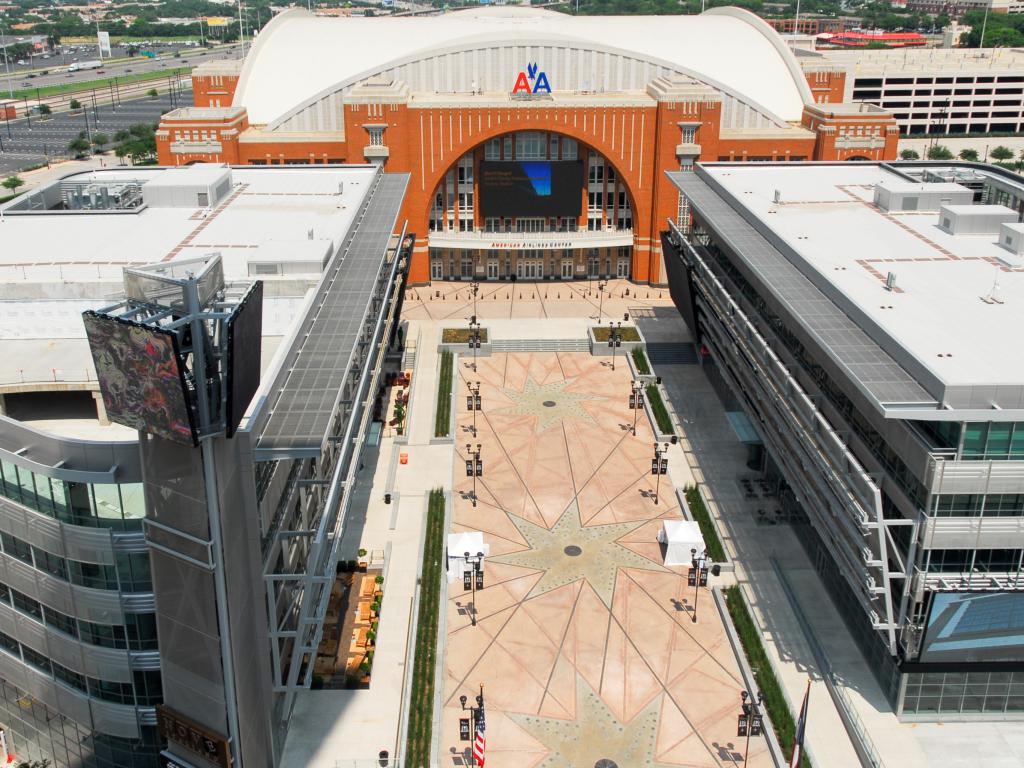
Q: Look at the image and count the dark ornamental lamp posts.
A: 14